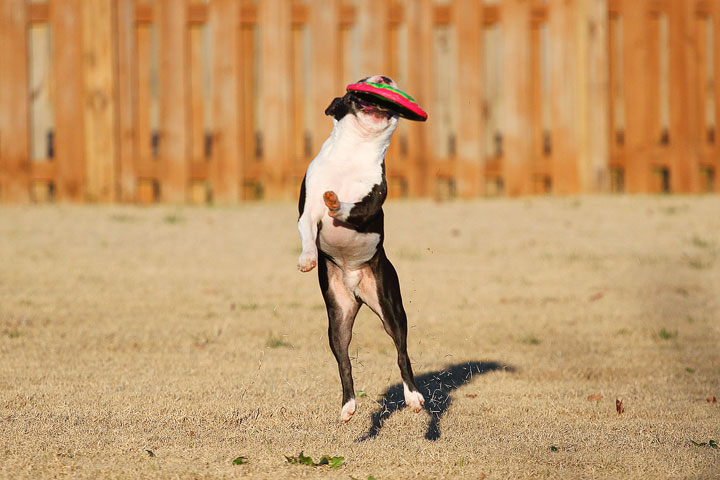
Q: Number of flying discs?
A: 1